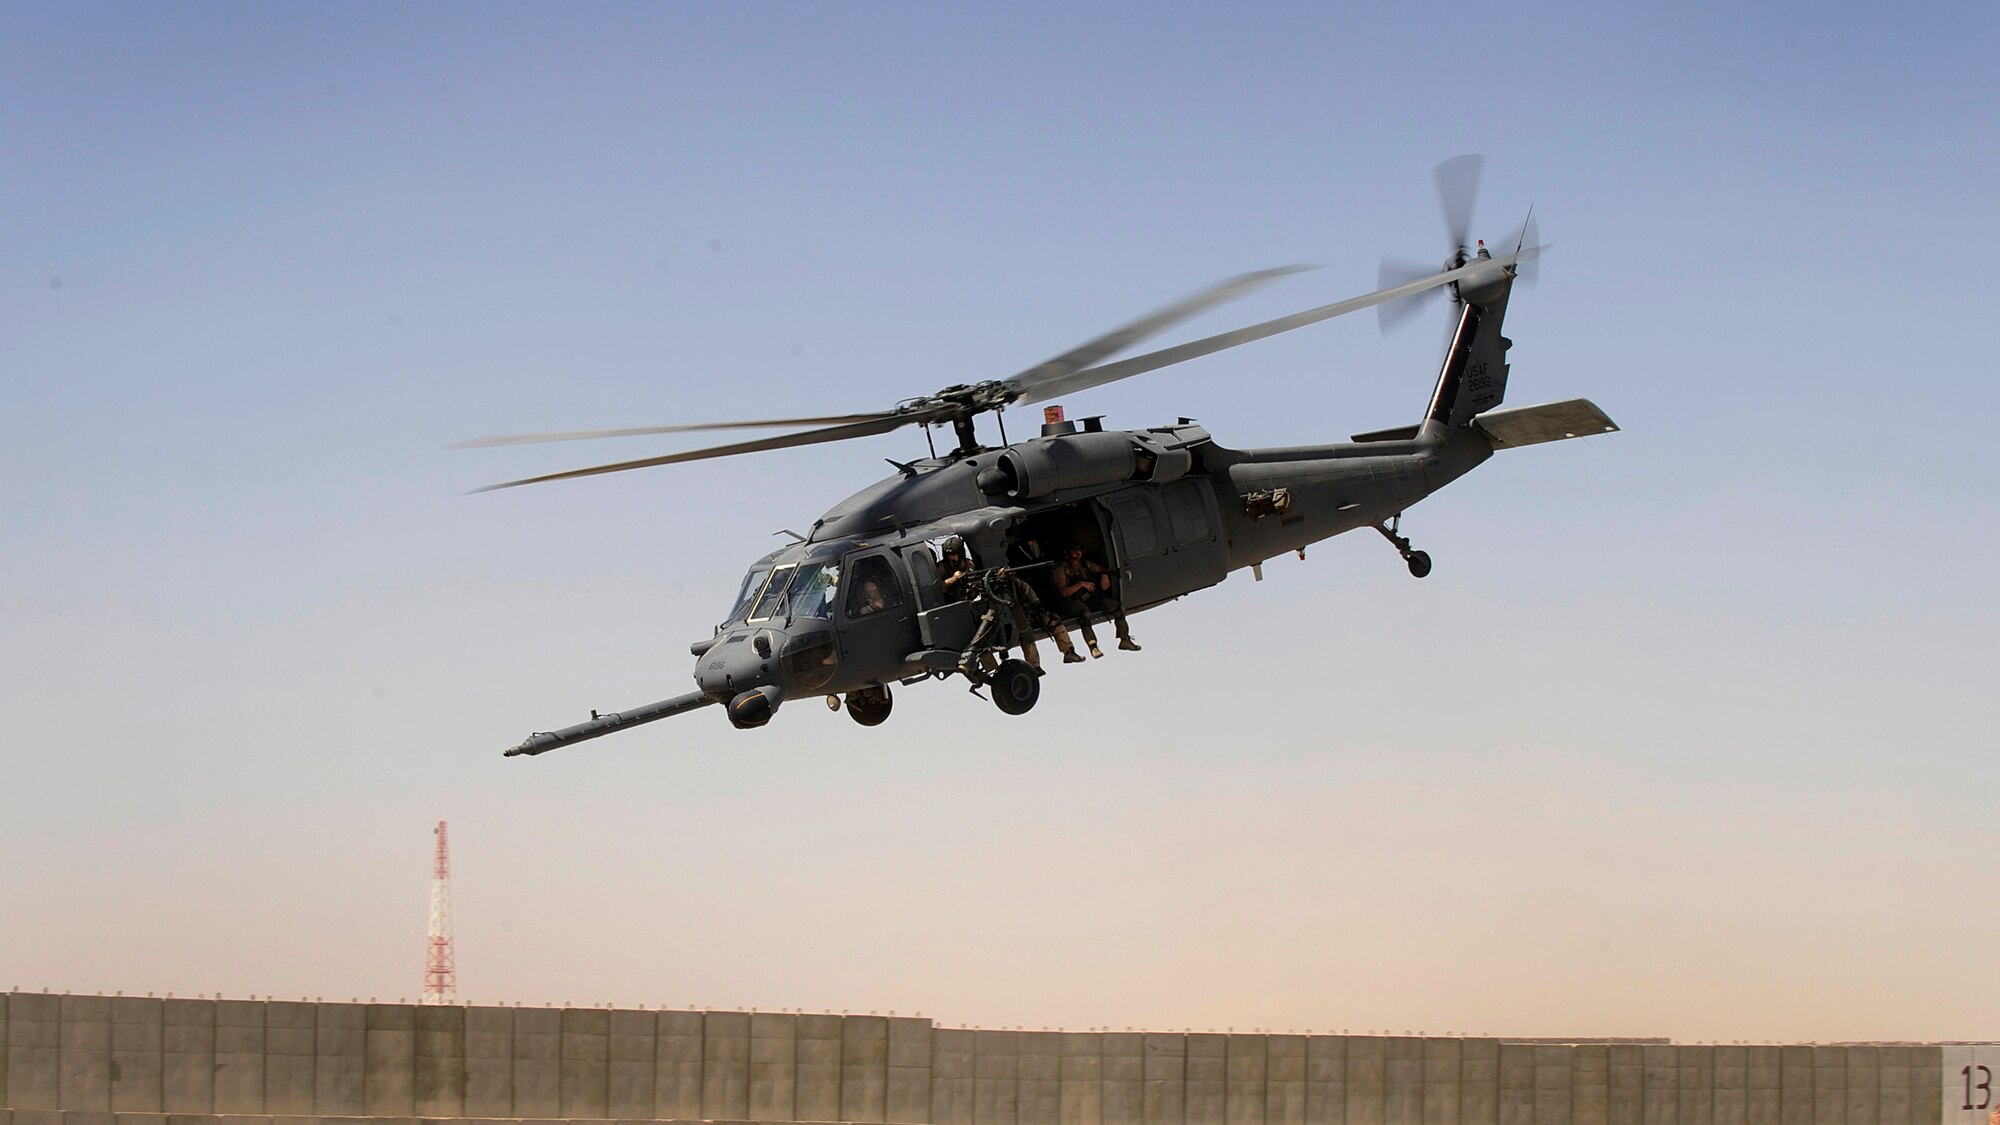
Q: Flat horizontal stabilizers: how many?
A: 2